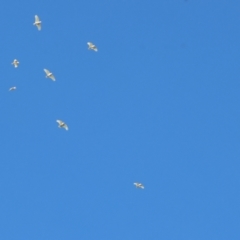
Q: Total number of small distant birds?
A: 7